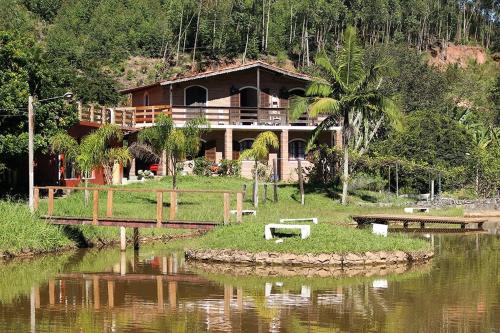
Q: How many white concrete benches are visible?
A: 5